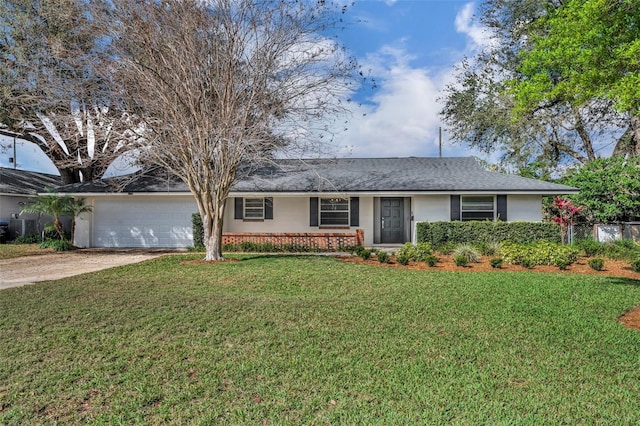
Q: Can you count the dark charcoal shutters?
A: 6